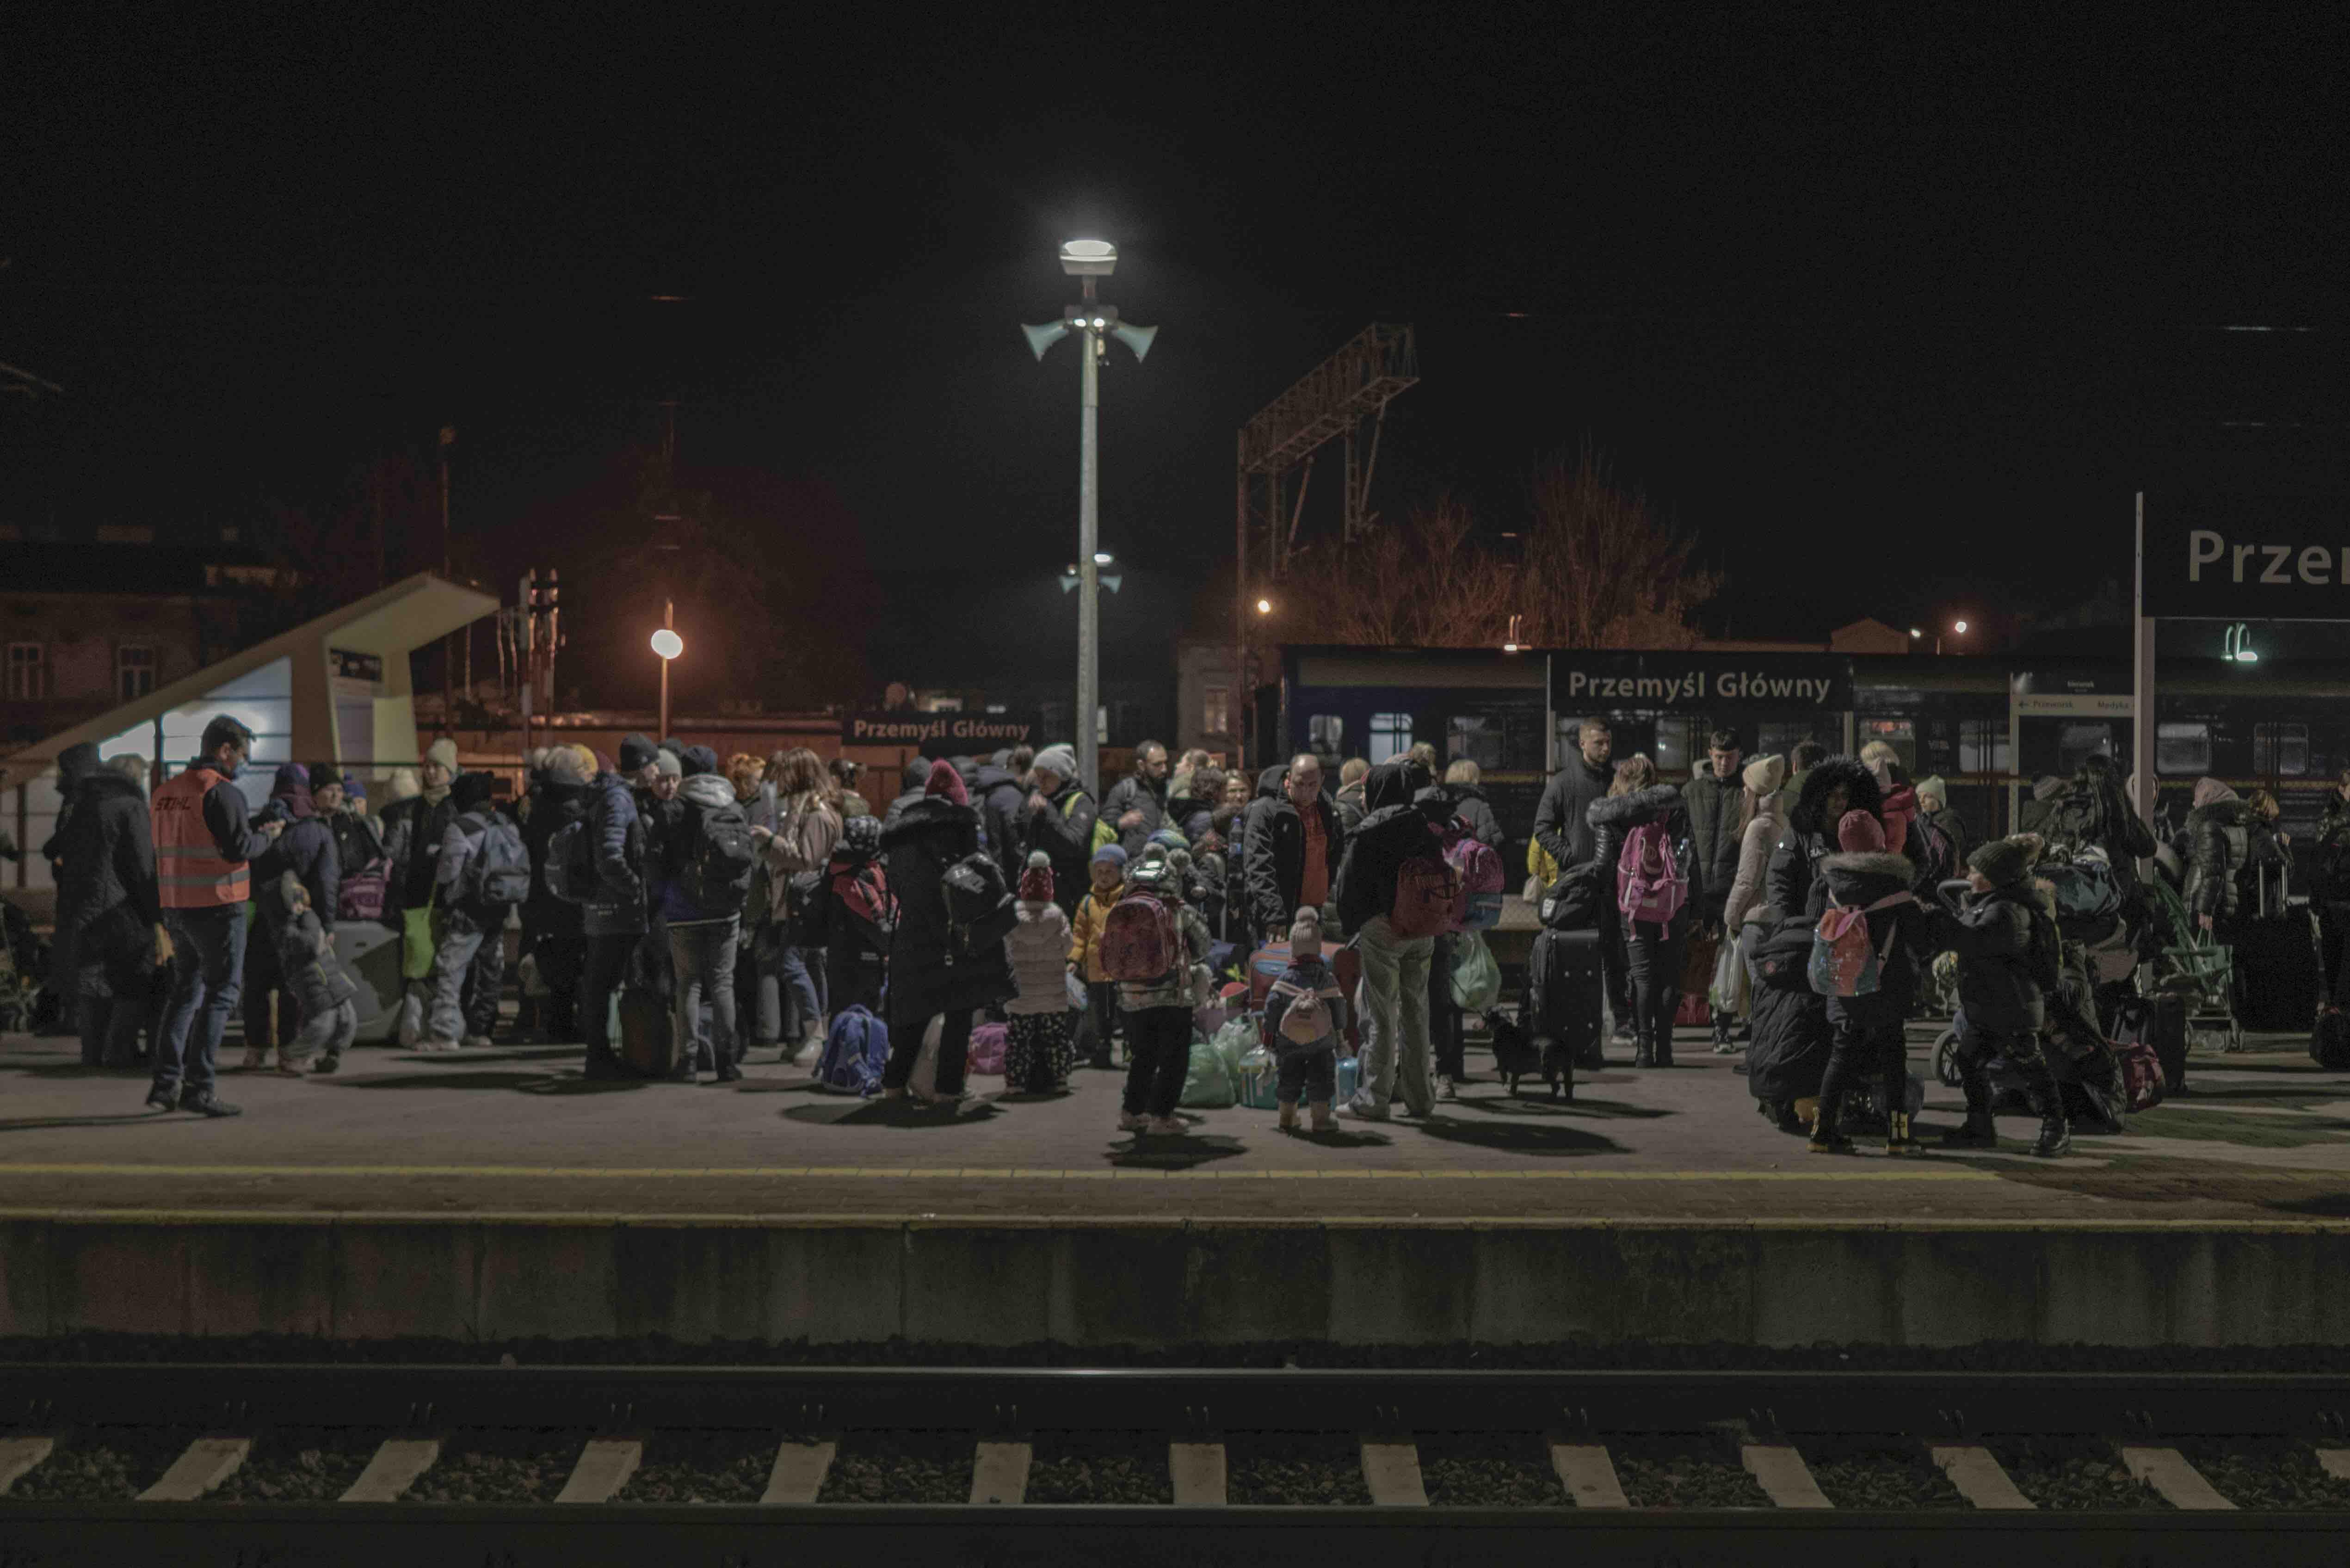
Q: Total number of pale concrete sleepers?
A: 13